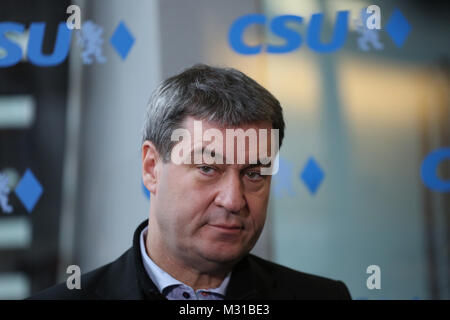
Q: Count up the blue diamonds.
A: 4